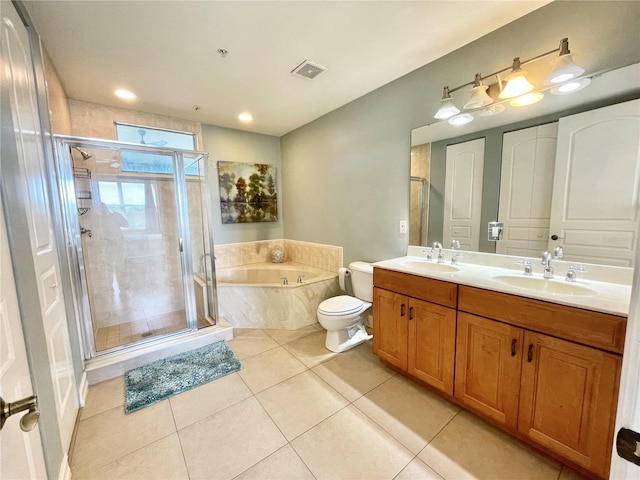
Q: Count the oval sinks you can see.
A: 2